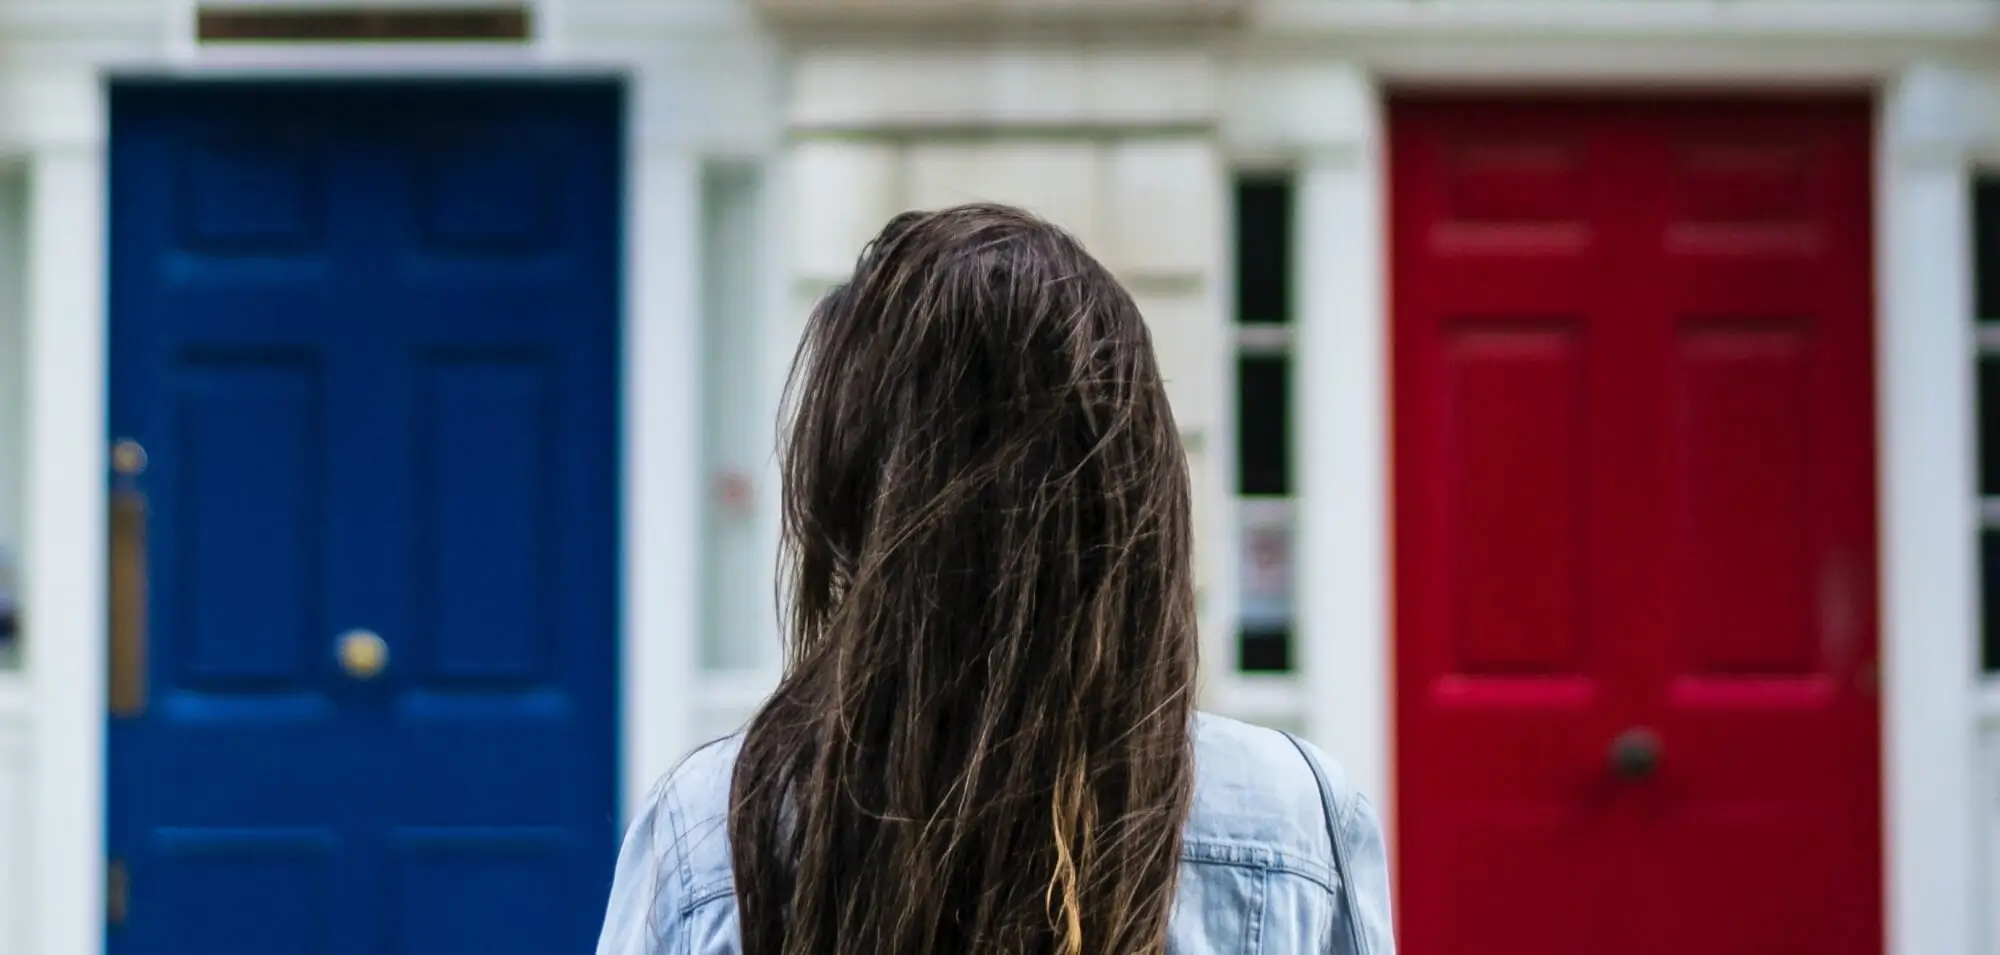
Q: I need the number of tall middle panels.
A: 4